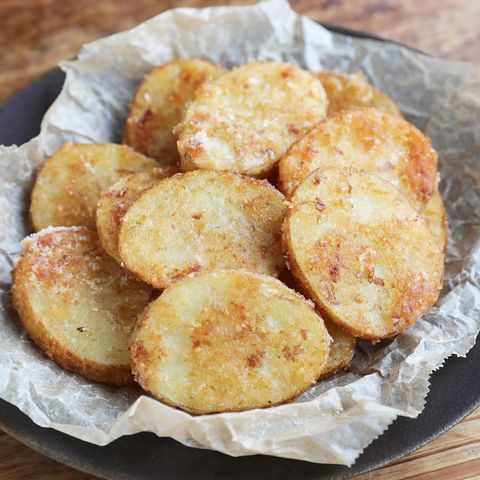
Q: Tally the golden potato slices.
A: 12